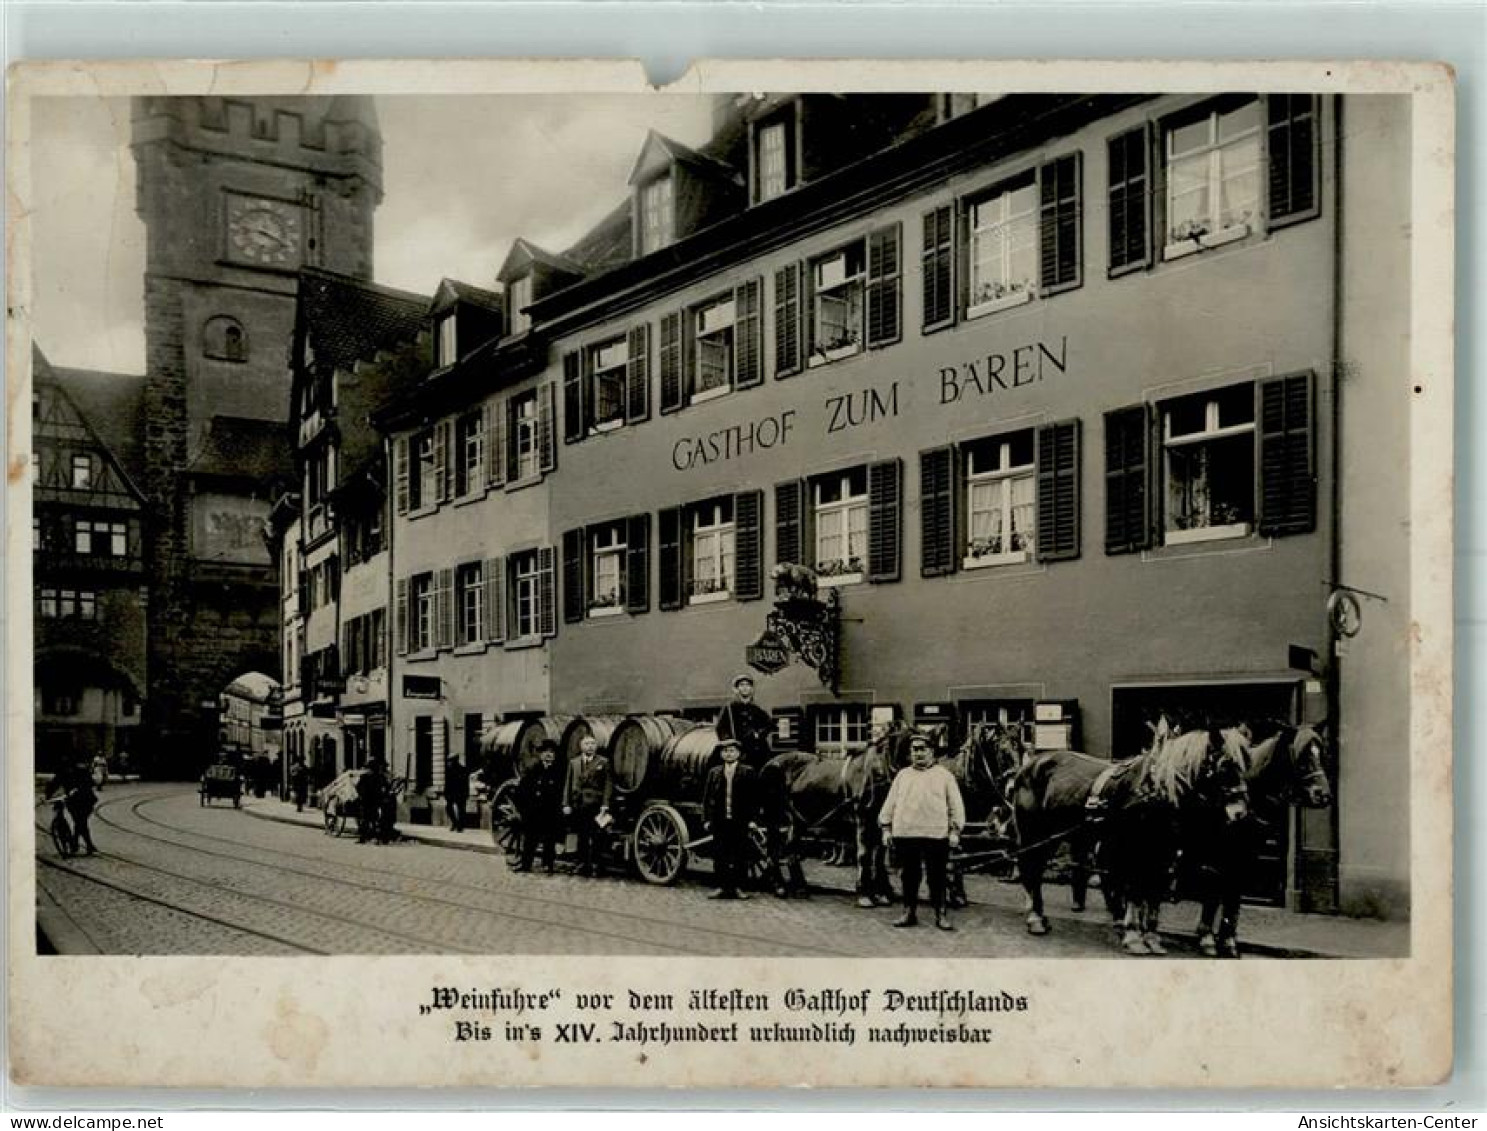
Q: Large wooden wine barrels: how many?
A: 5